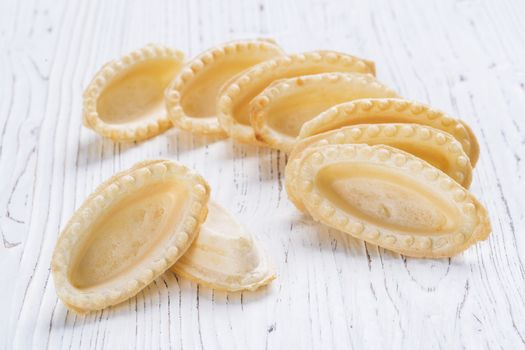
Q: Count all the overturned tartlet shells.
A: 1